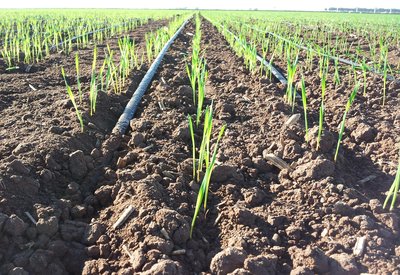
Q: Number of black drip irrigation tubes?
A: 4